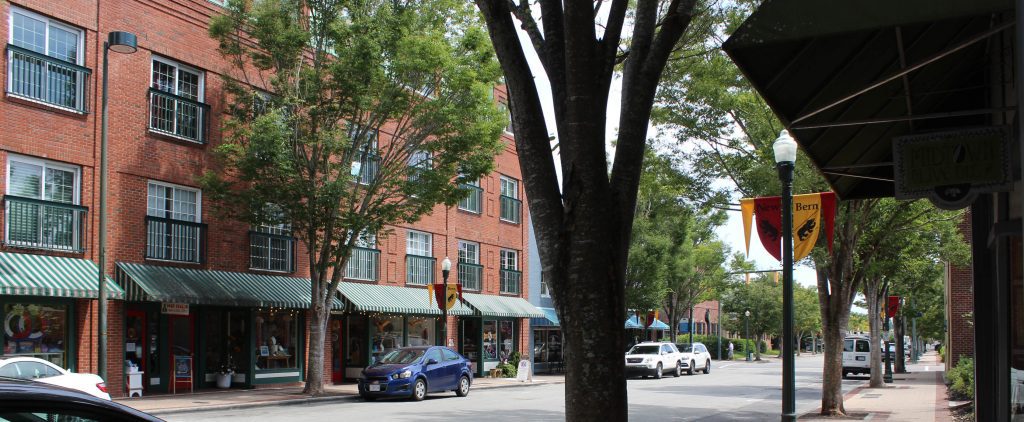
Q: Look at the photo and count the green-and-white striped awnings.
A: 4